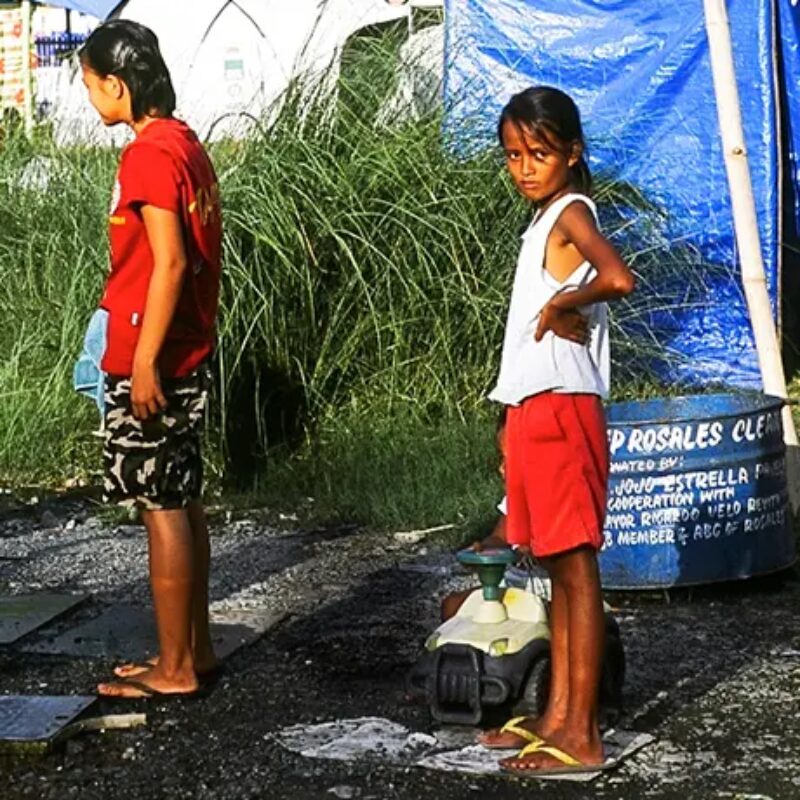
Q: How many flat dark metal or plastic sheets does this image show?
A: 3